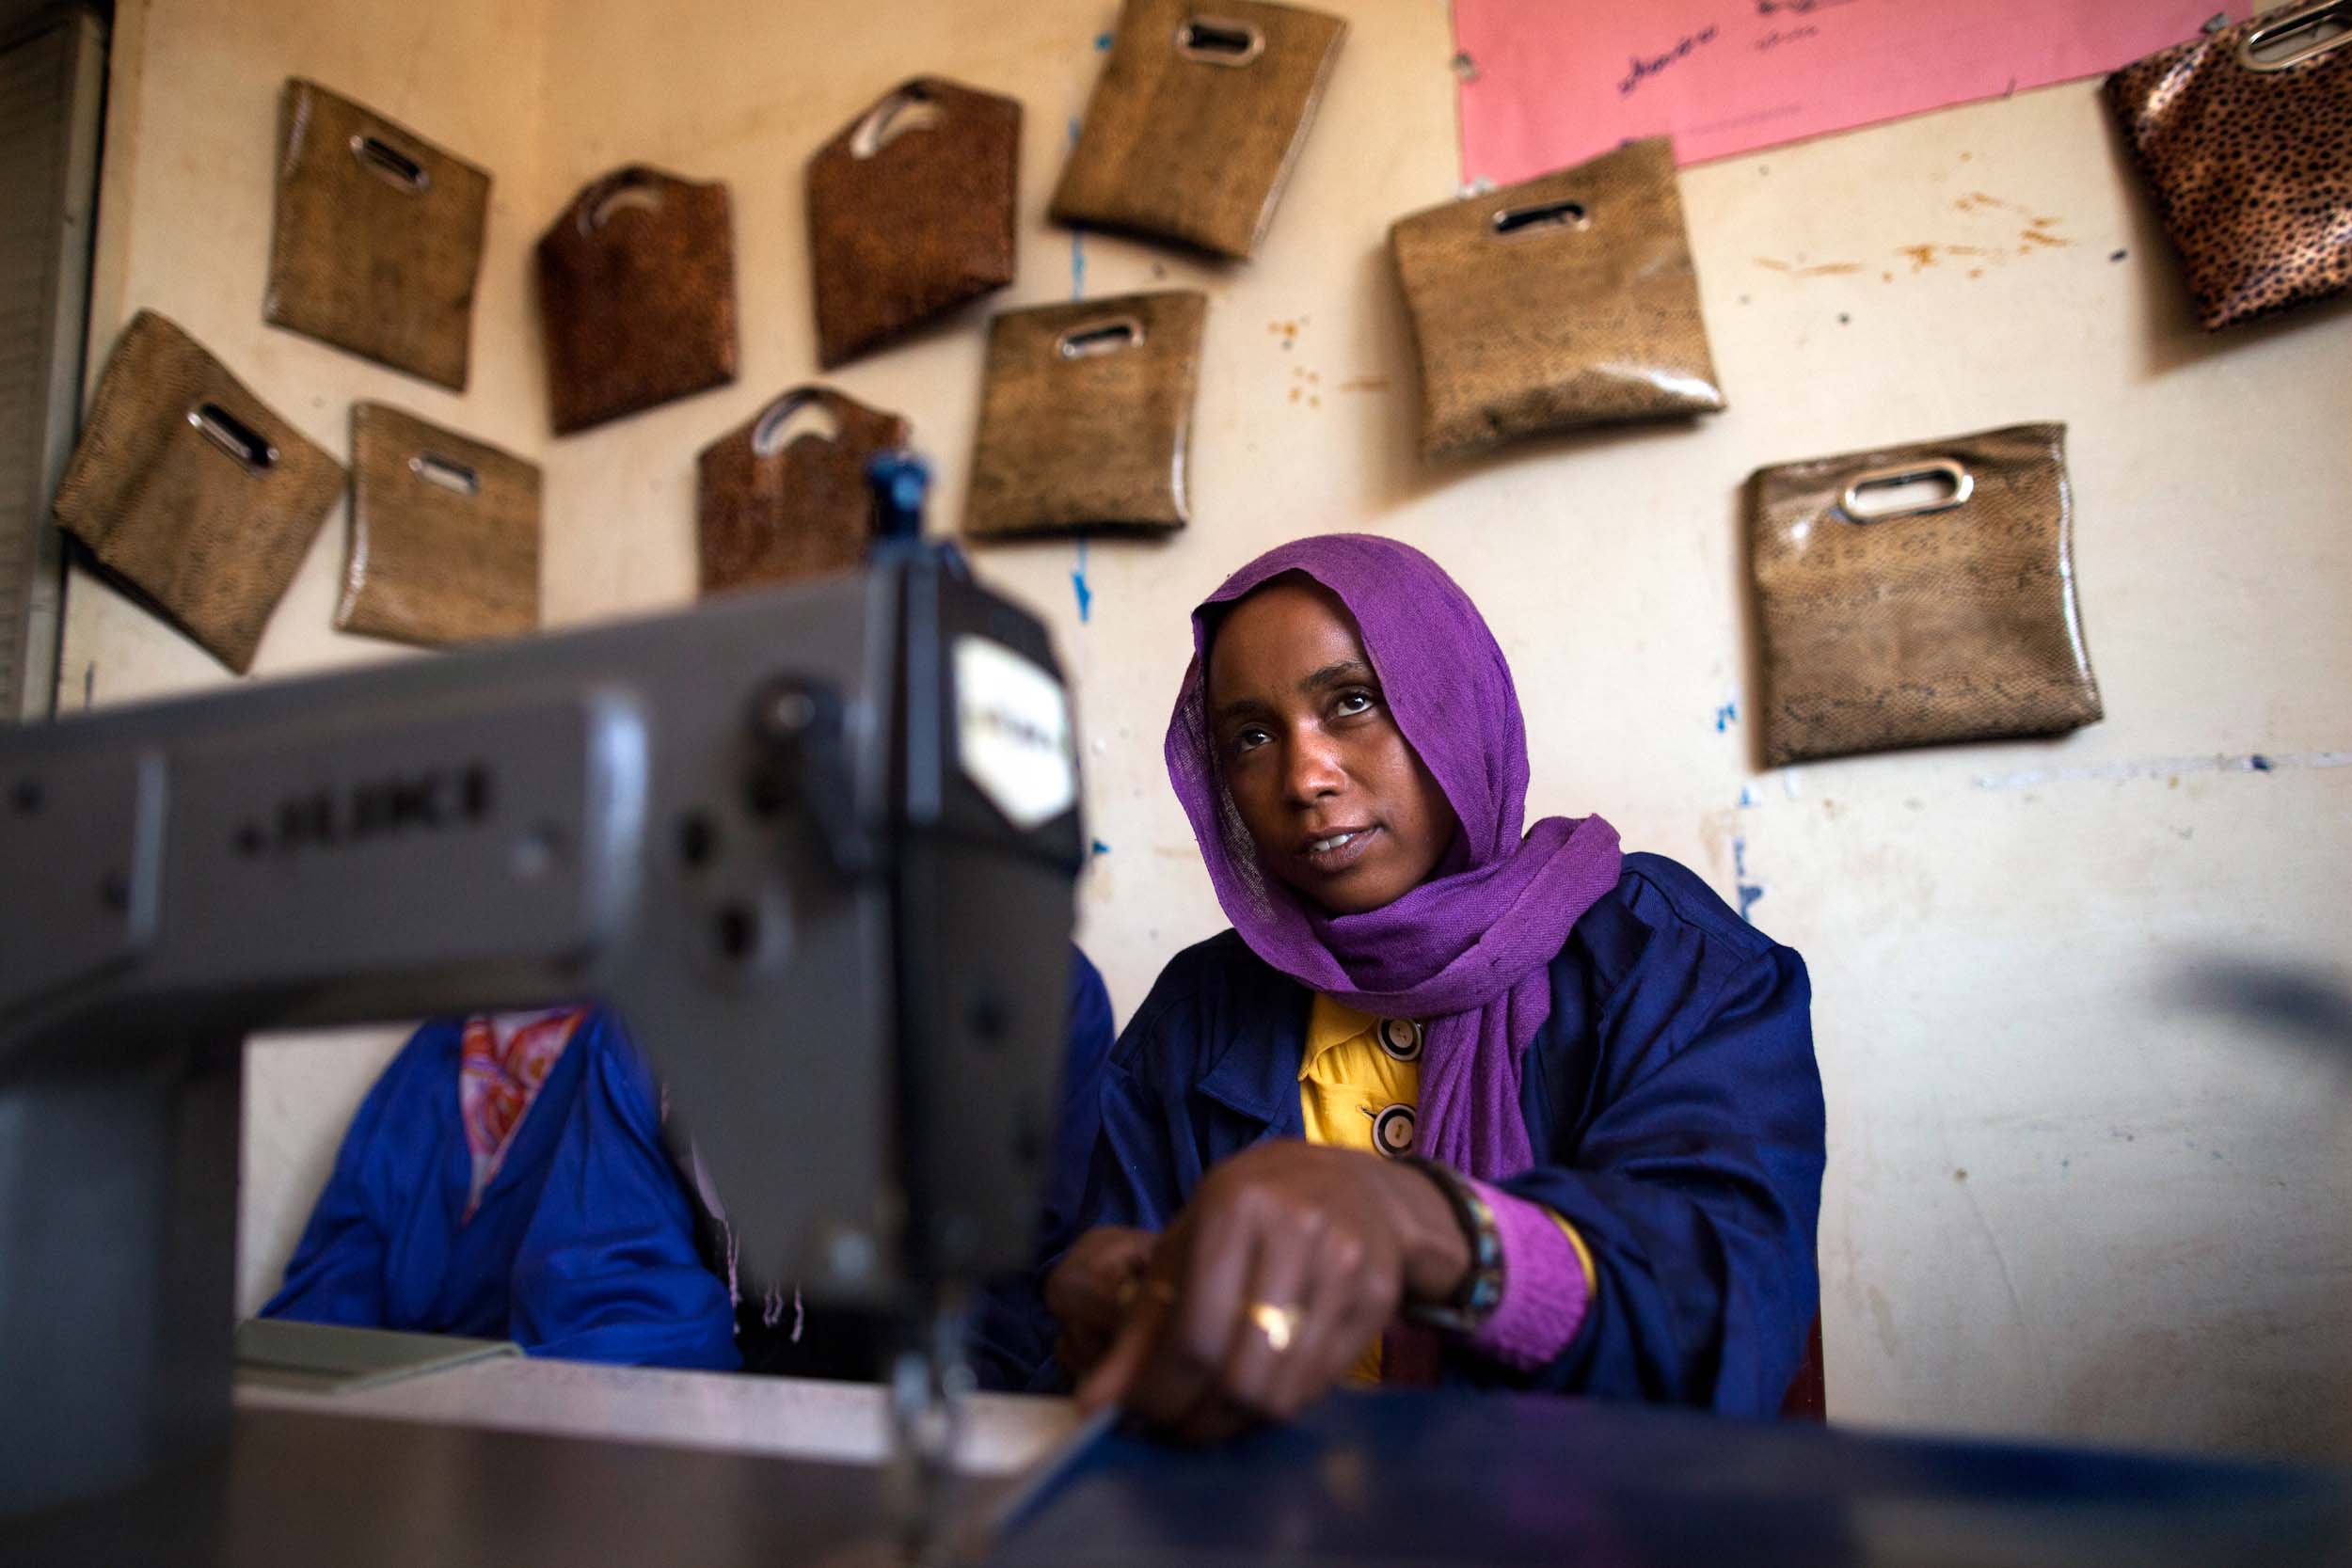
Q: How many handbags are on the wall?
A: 11